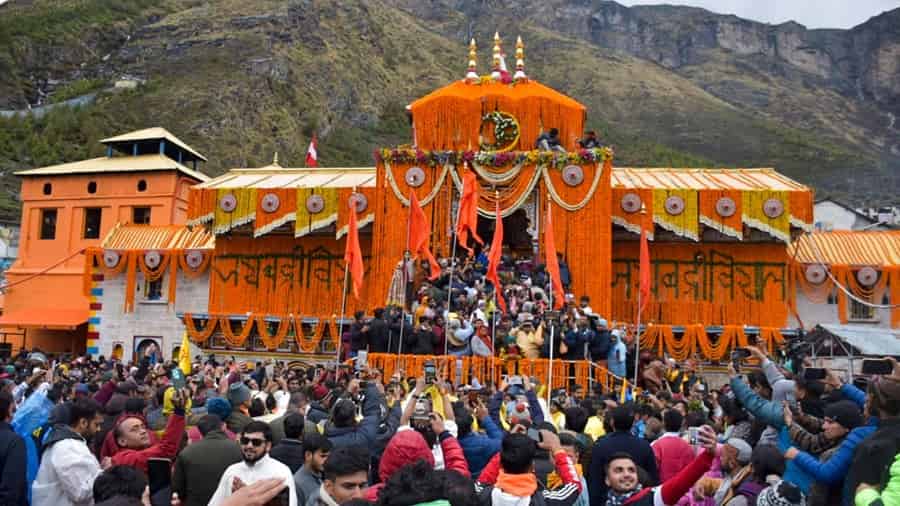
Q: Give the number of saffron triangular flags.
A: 6